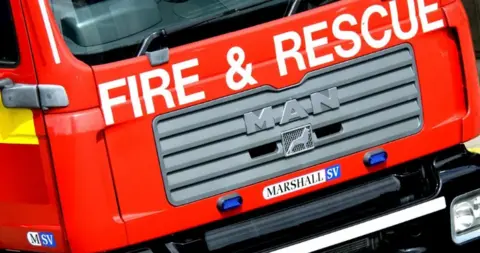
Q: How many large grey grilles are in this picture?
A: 1